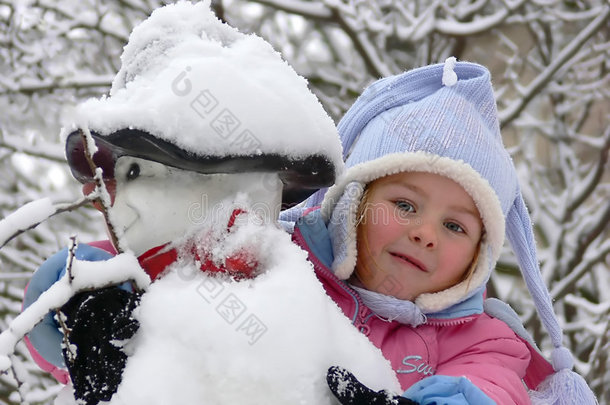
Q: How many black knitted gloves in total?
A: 2